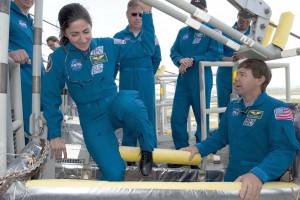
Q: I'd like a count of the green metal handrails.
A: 0